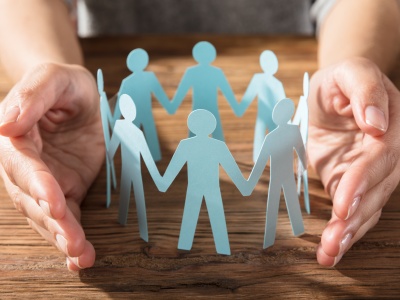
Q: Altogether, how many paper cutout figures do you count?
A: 8